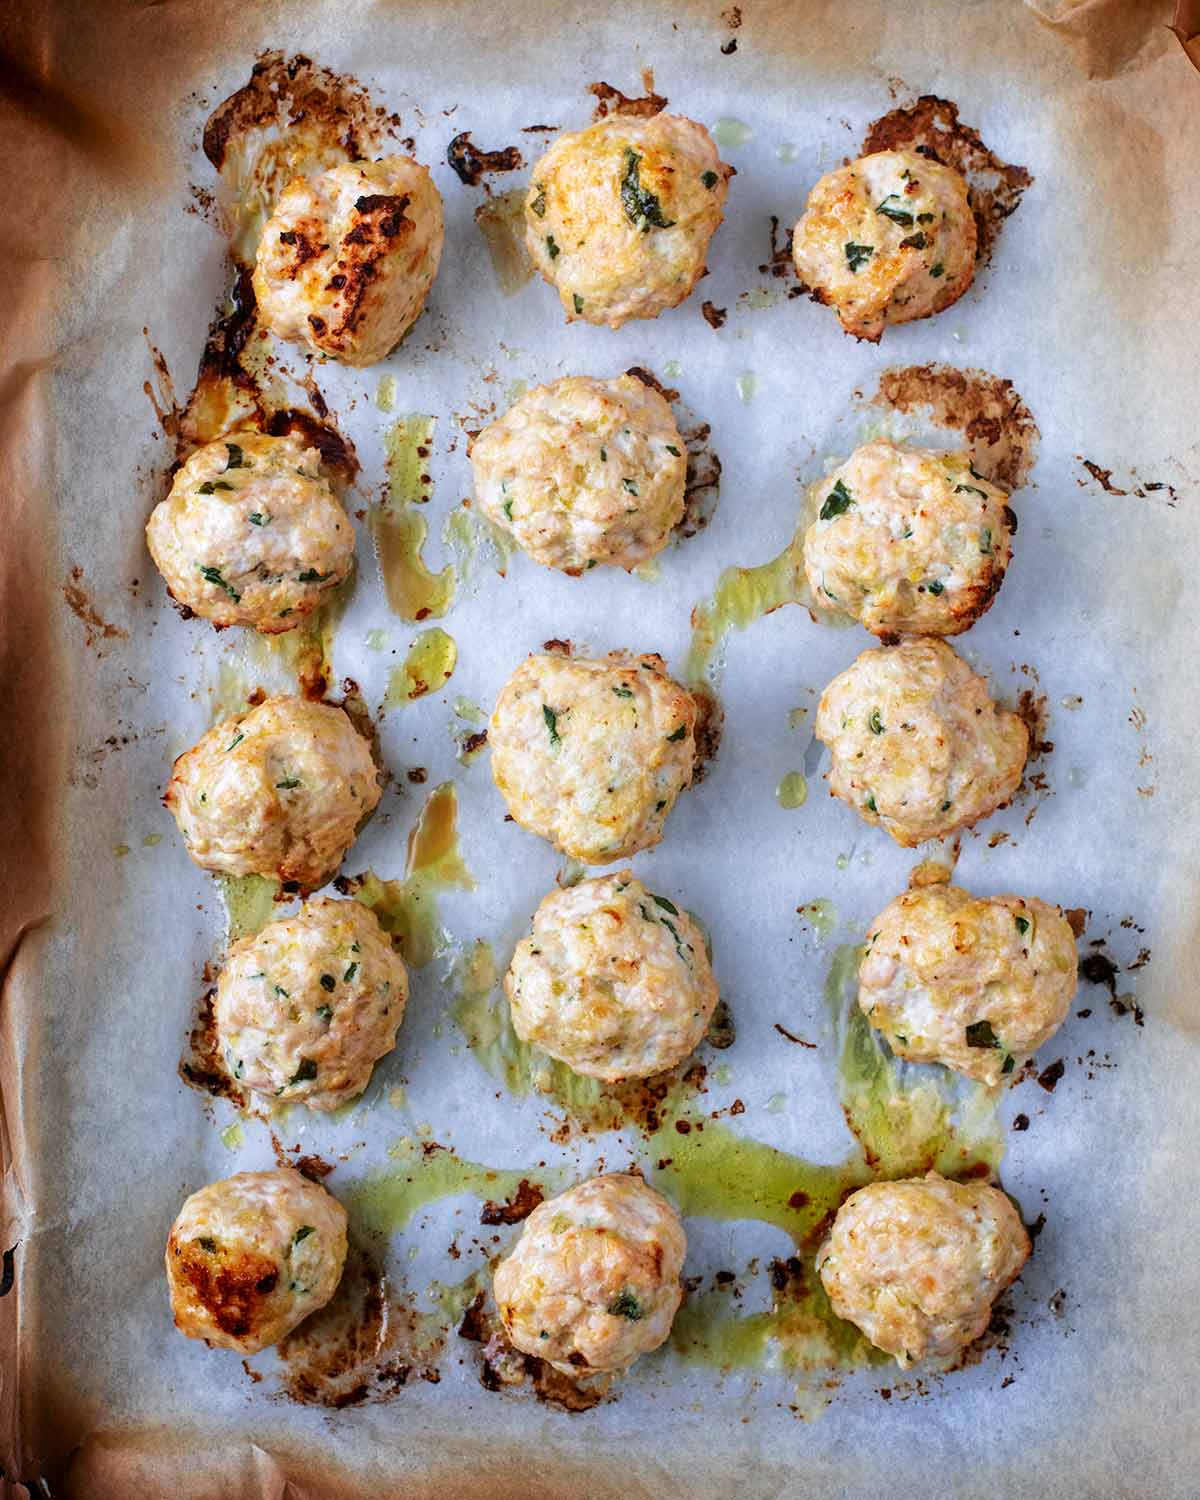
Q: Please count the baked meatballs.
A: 15